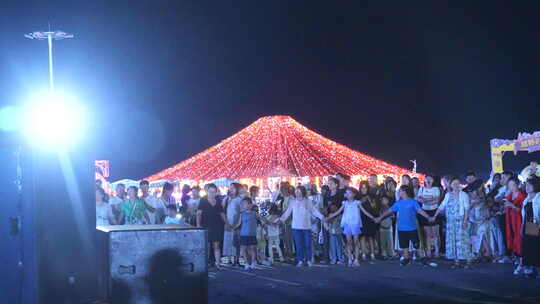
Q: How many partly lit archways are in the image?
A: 1